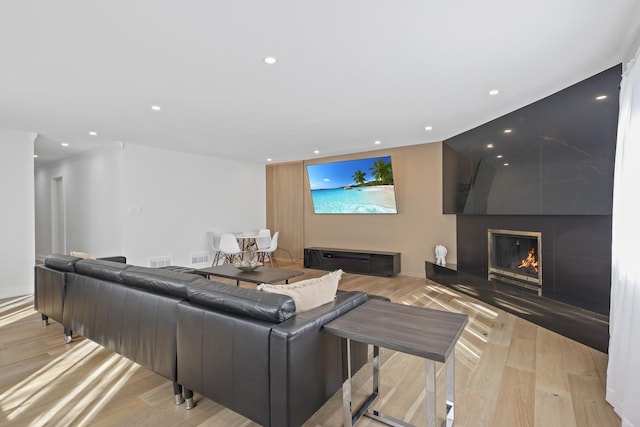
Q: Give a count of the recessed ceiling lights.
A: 10